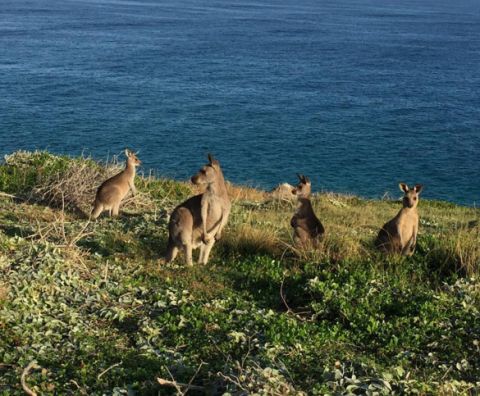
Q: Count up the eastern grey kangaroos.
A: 4